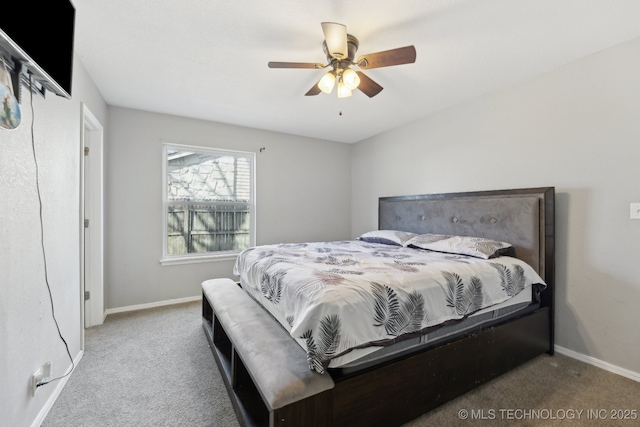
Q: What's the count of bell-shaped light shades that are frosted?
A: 3